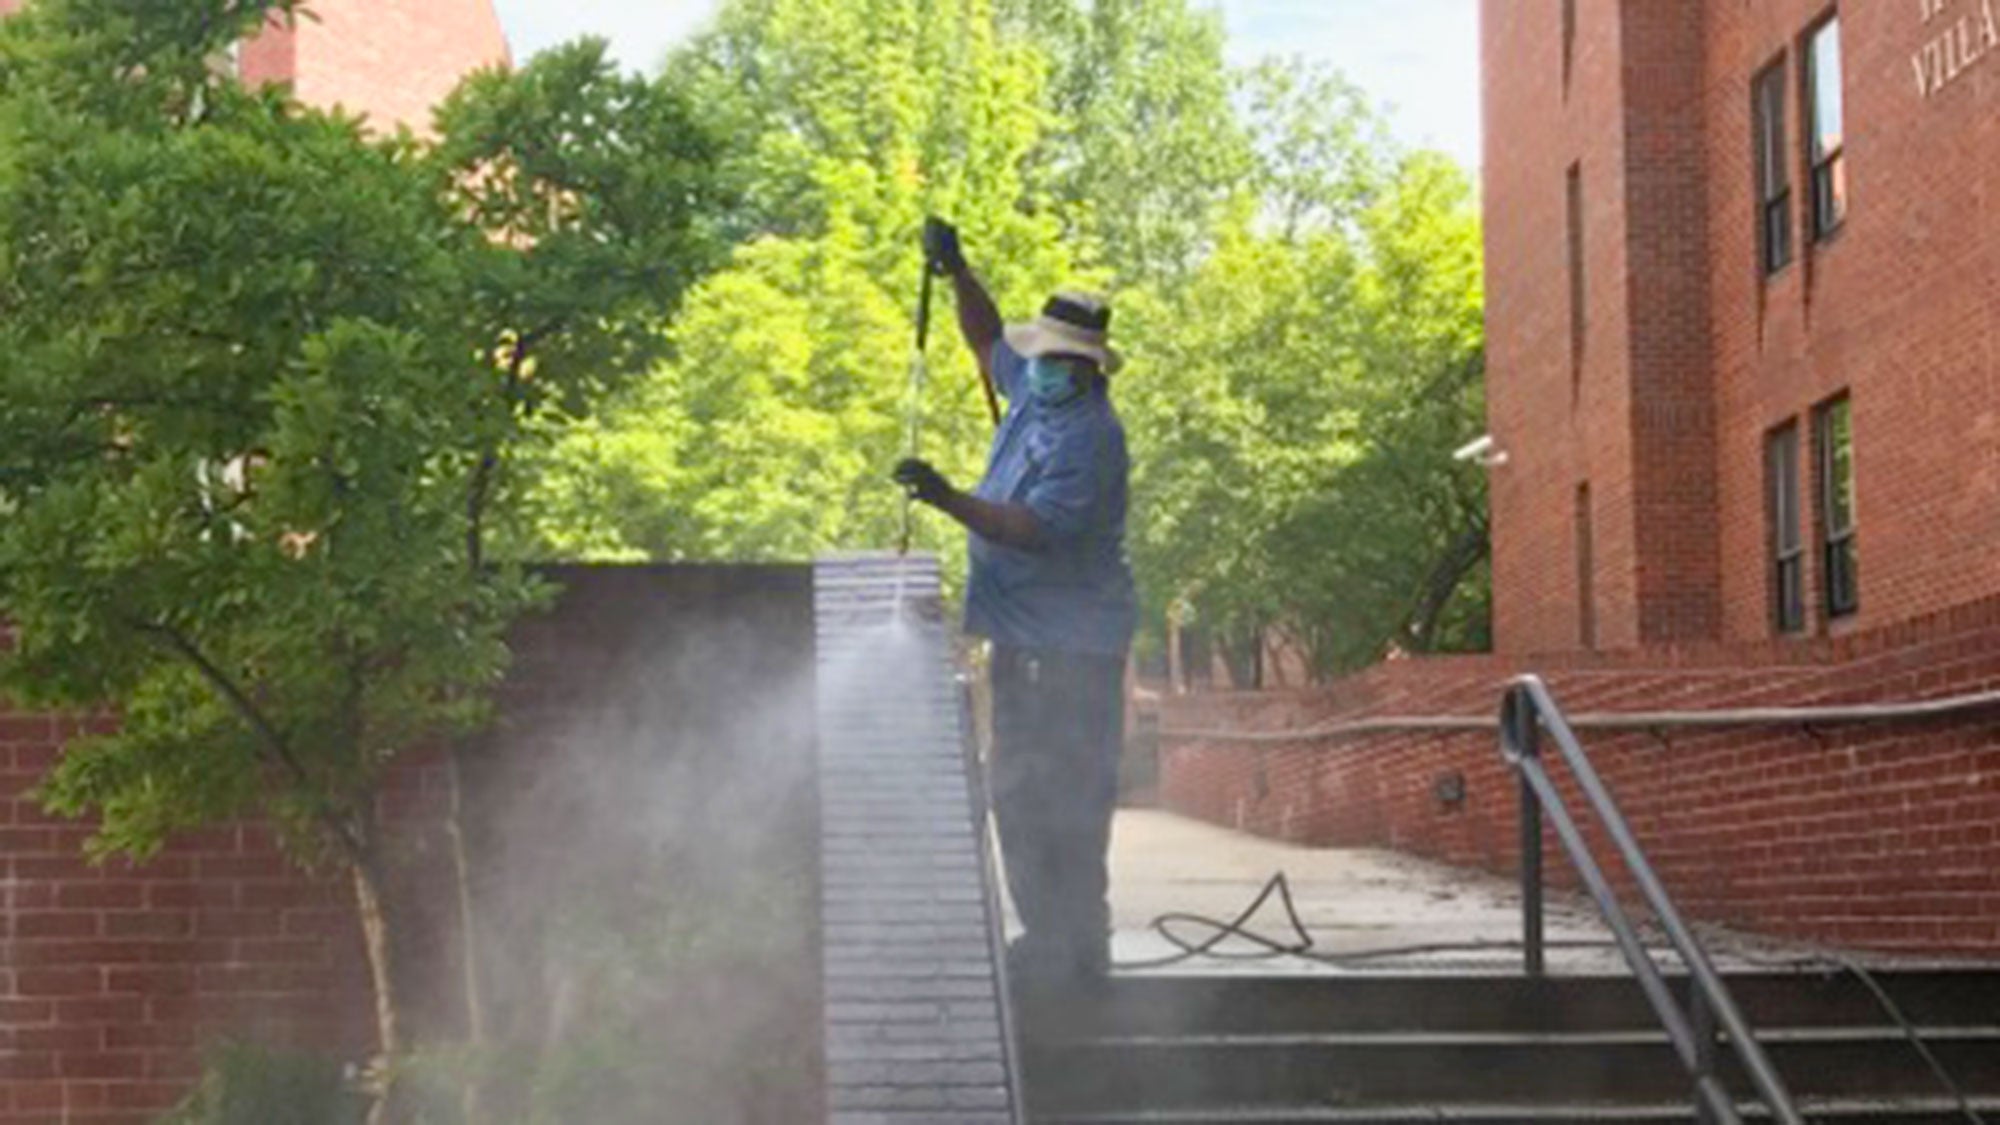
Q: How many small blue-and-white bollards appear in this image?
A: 0